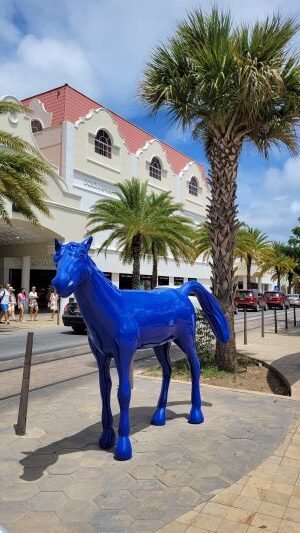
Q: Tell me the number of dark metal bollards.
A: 6